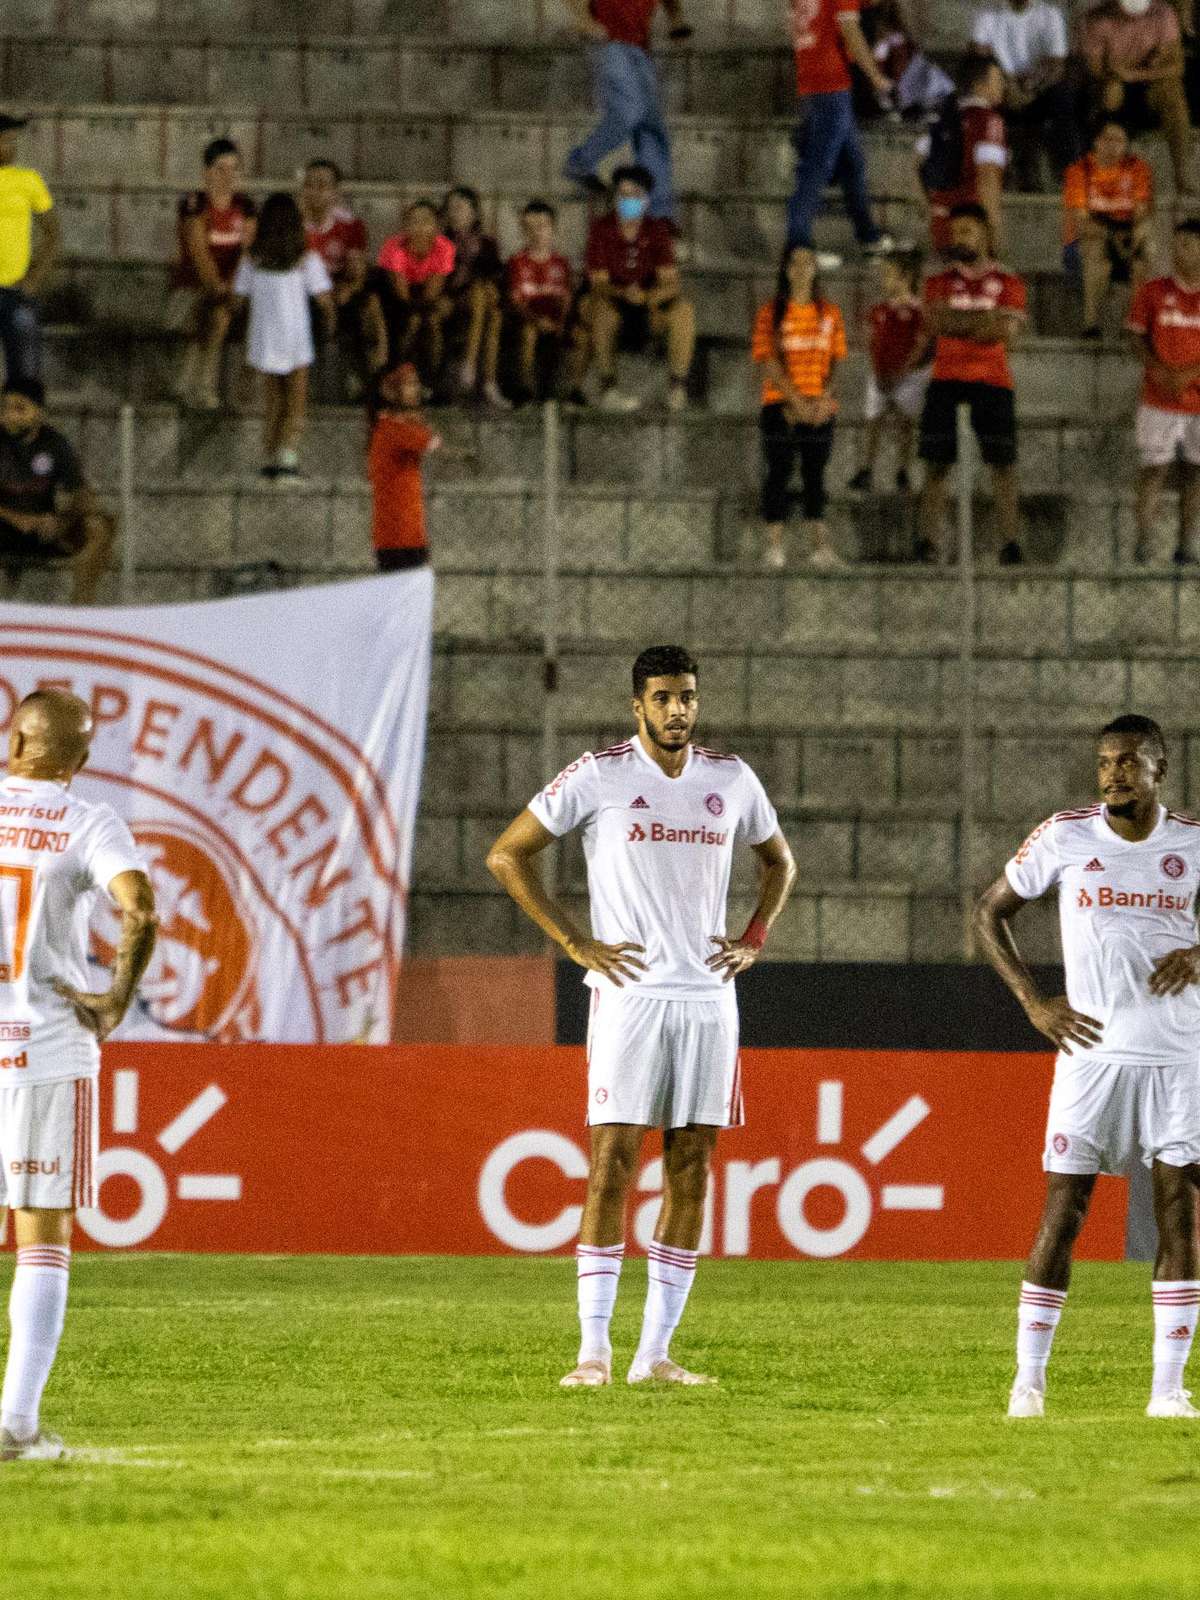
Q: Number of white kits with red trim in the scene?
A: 3